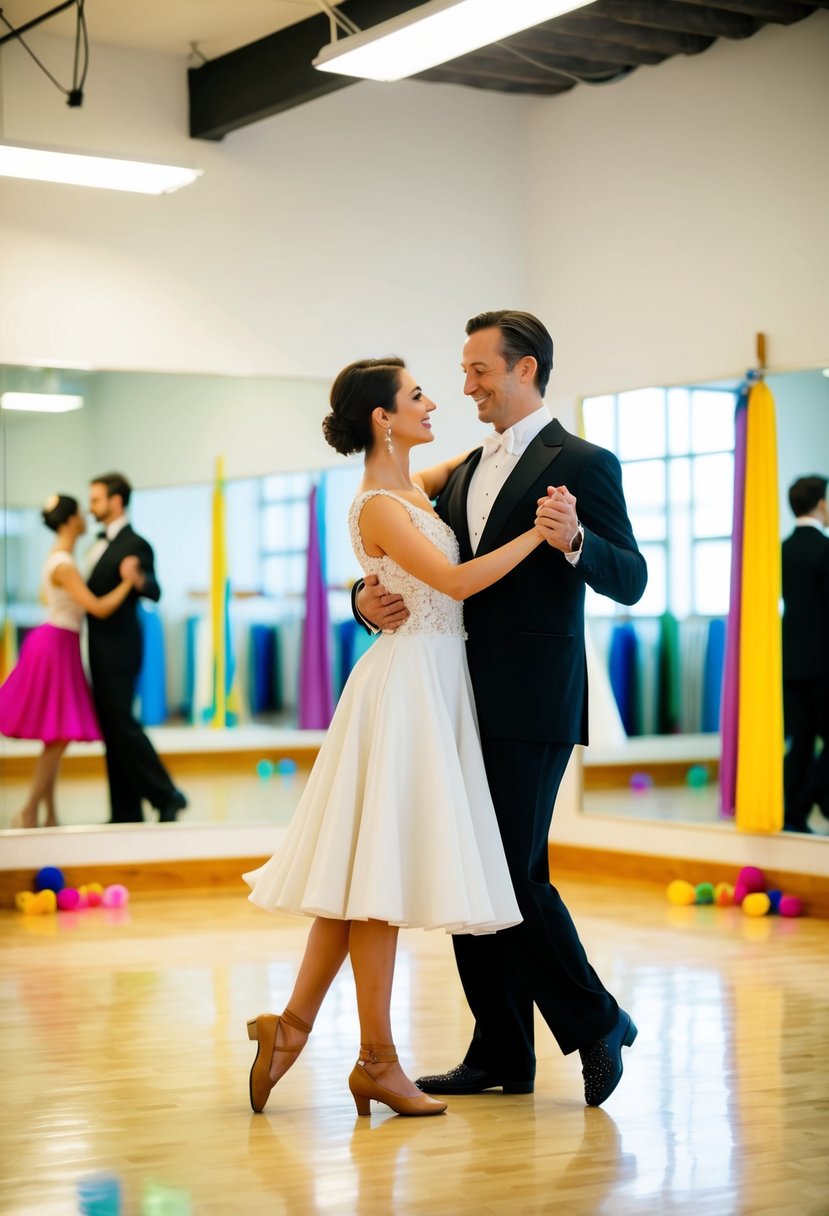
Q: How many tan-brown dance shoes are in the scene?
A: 2